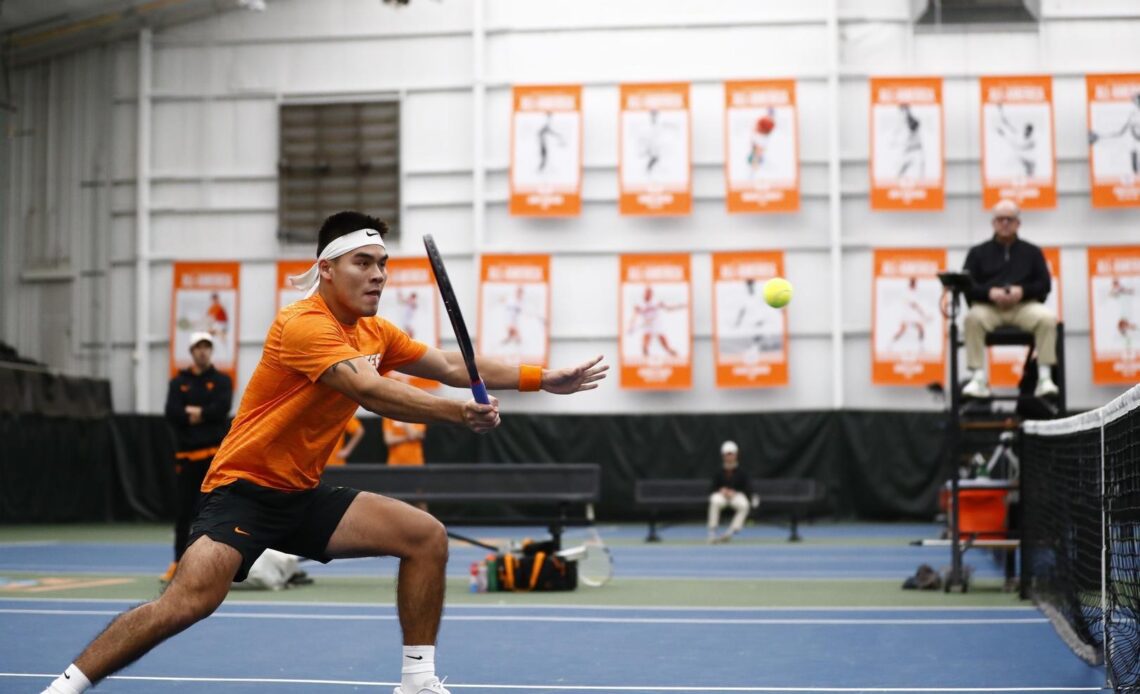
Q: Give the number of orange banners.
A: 15